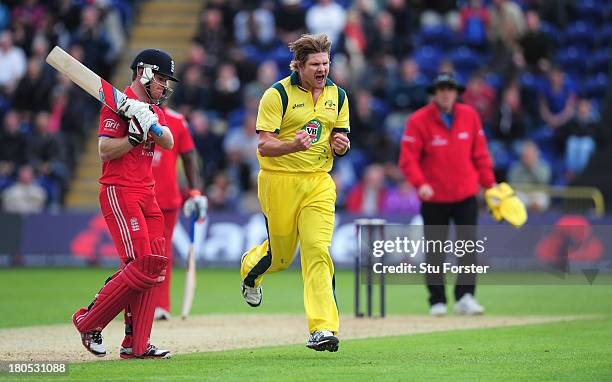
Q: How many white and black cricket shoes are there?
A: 4